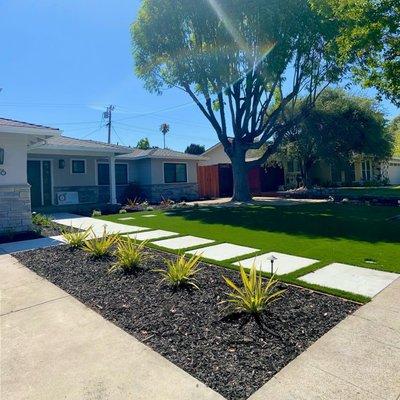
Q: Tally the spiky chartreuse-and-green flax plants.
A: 5